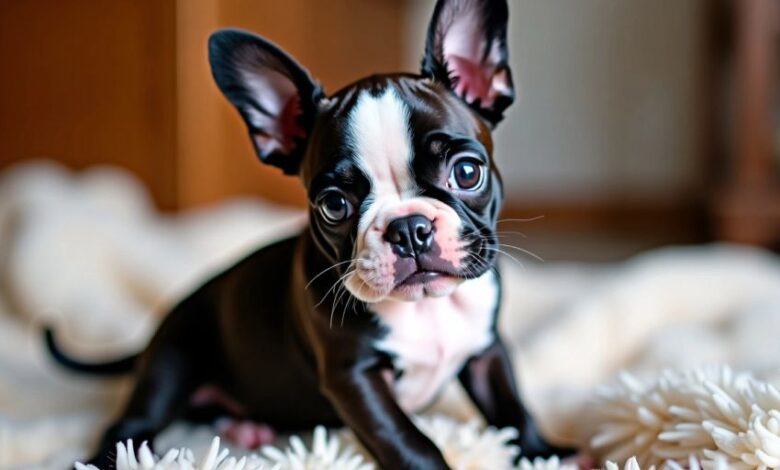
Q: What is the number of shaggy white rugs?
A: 1